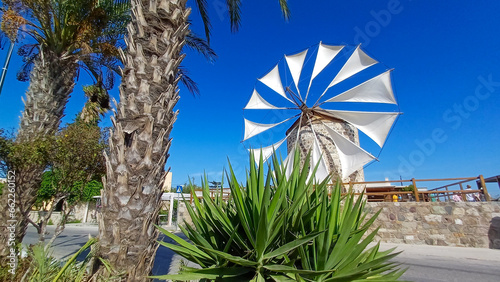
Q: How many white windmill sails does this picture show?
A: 12